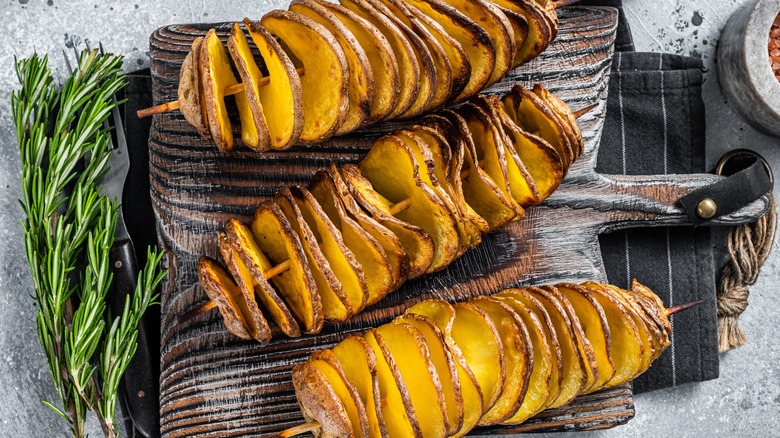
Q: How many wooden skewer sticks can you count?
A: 3